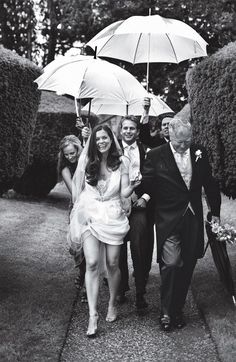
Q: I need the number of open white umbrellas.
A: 3